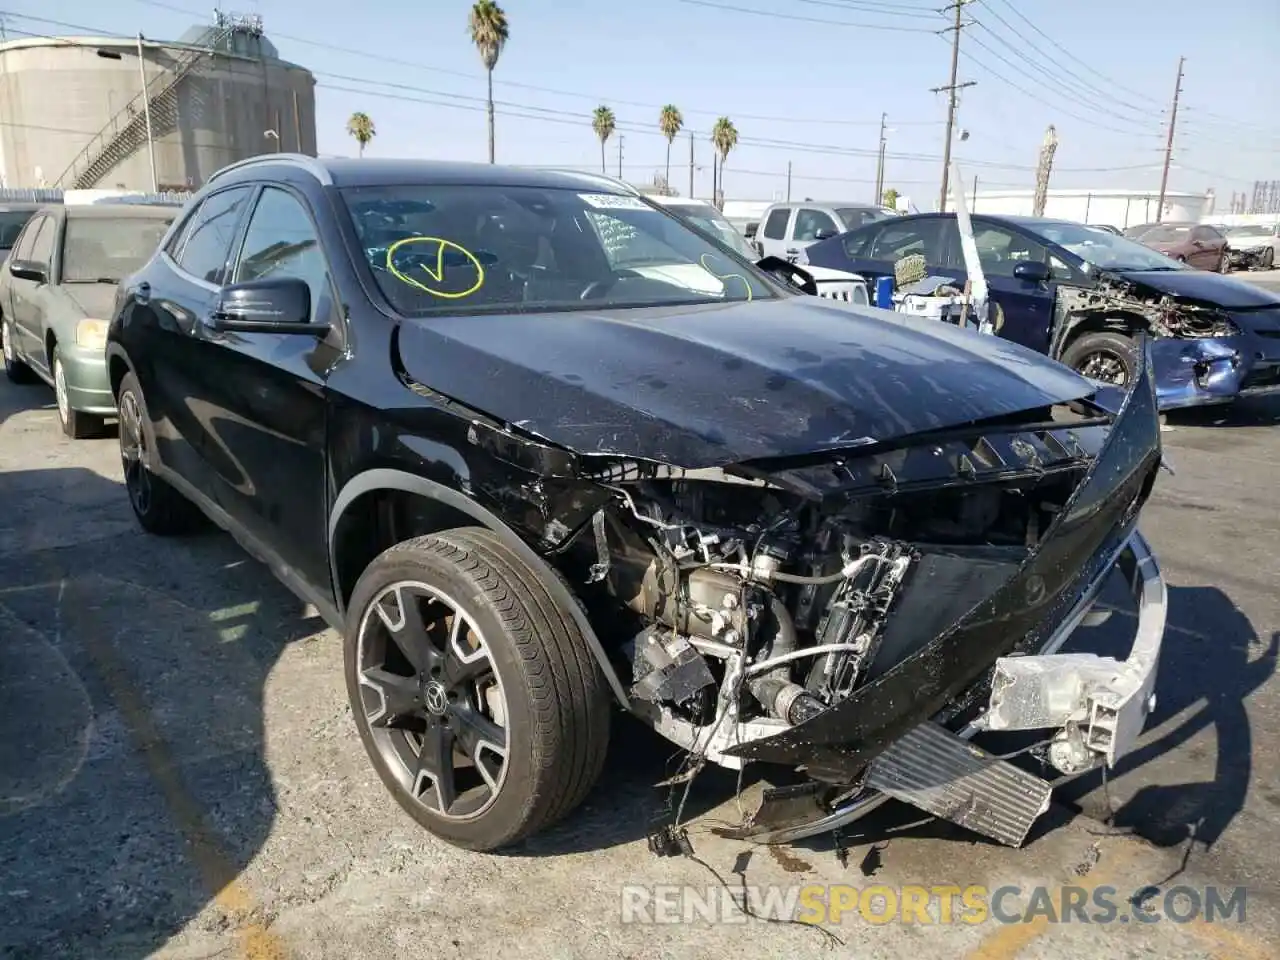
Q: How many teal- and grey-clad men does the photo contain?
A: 0